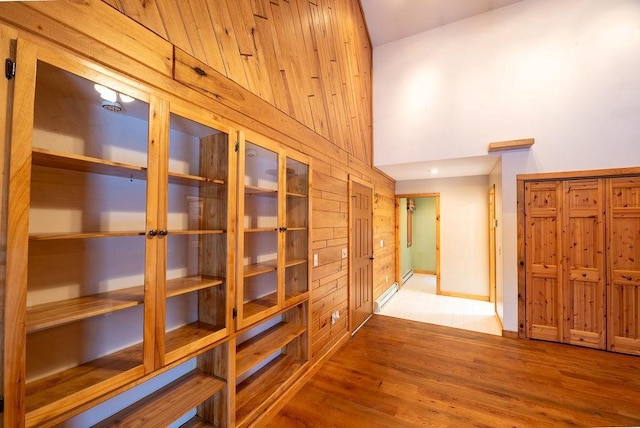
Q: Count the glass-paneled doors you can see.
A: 4